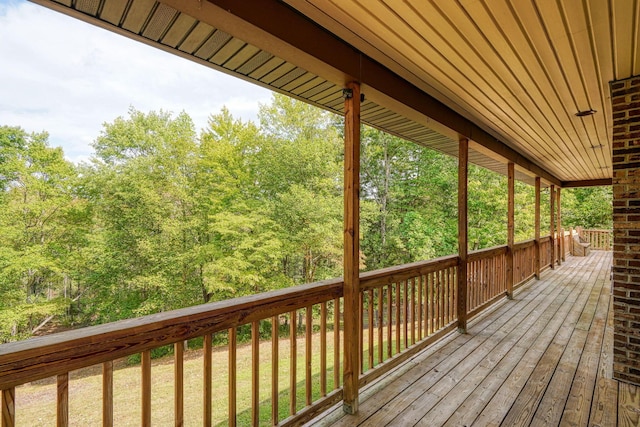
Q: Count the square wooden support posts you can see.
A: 6